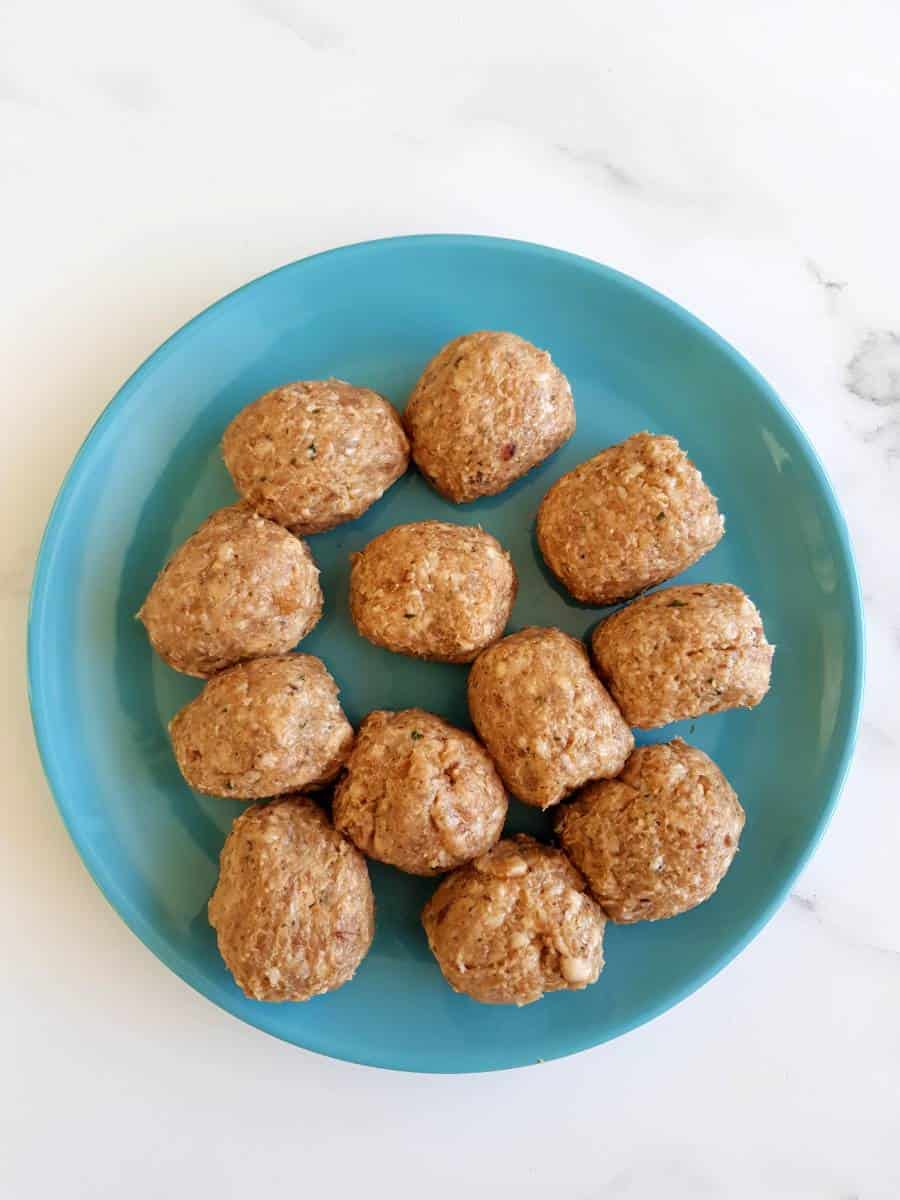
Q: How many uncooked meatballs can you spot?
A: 12